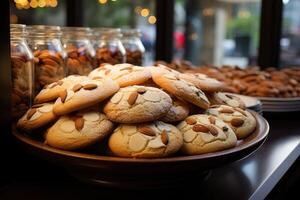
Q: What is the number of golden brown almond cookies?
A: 14